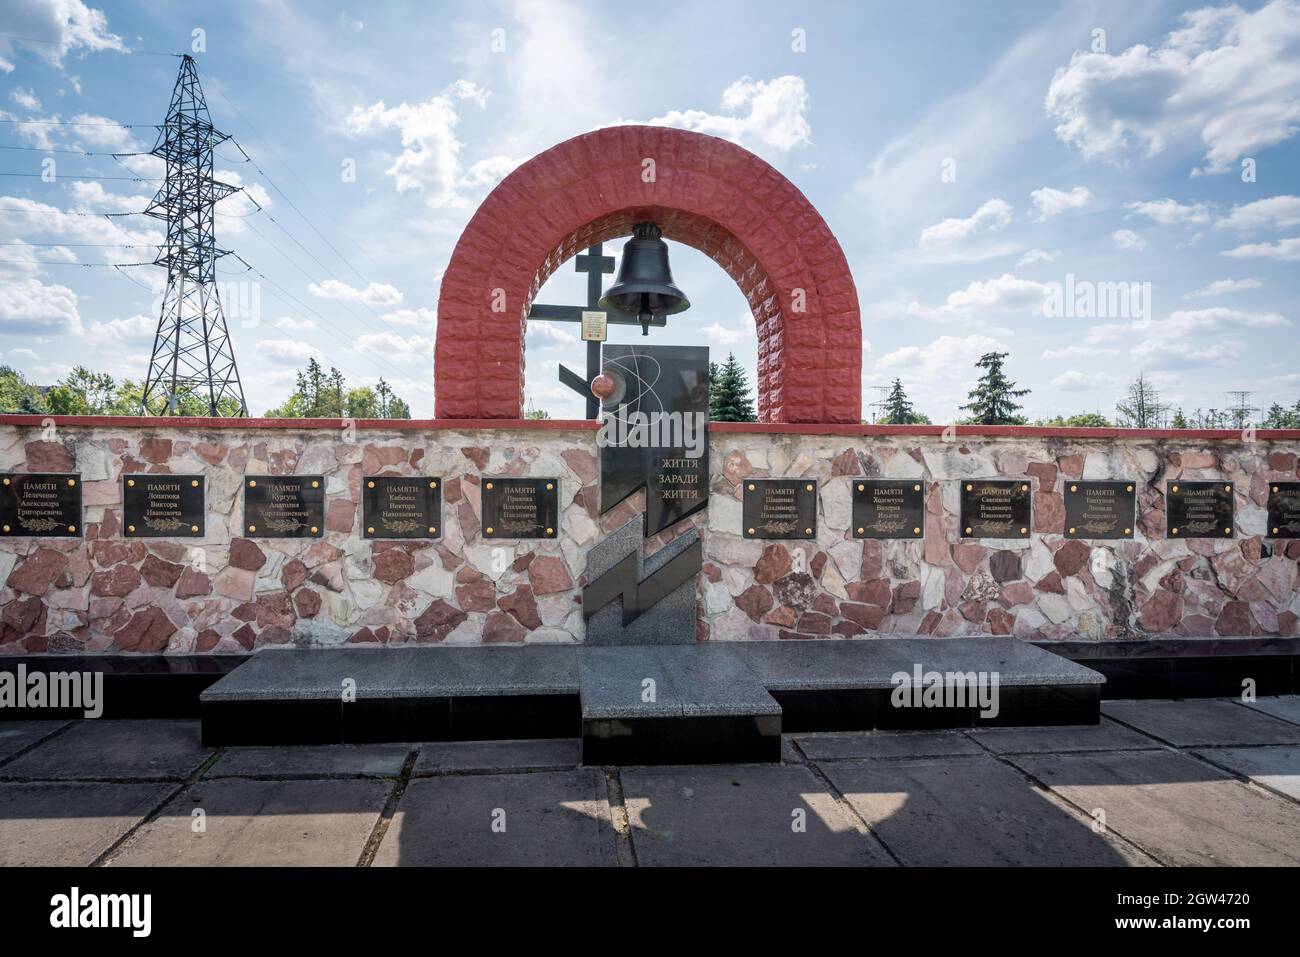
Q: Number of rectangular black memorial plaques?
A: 11